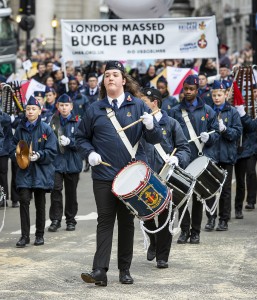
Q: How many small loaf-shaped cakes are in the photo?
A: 0